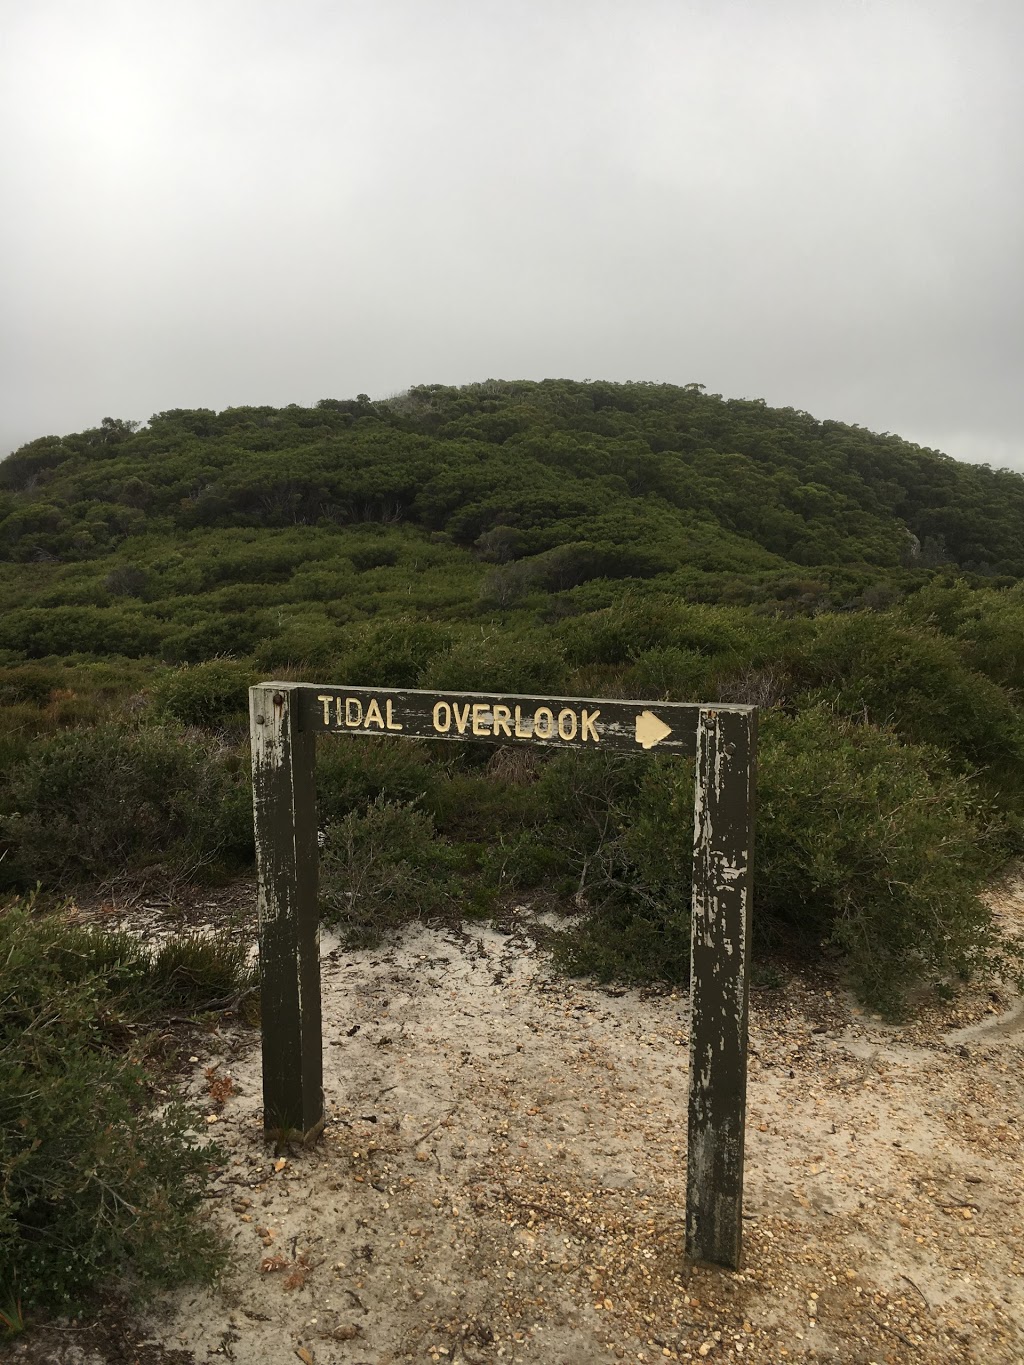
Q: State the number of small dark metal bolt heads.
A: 4